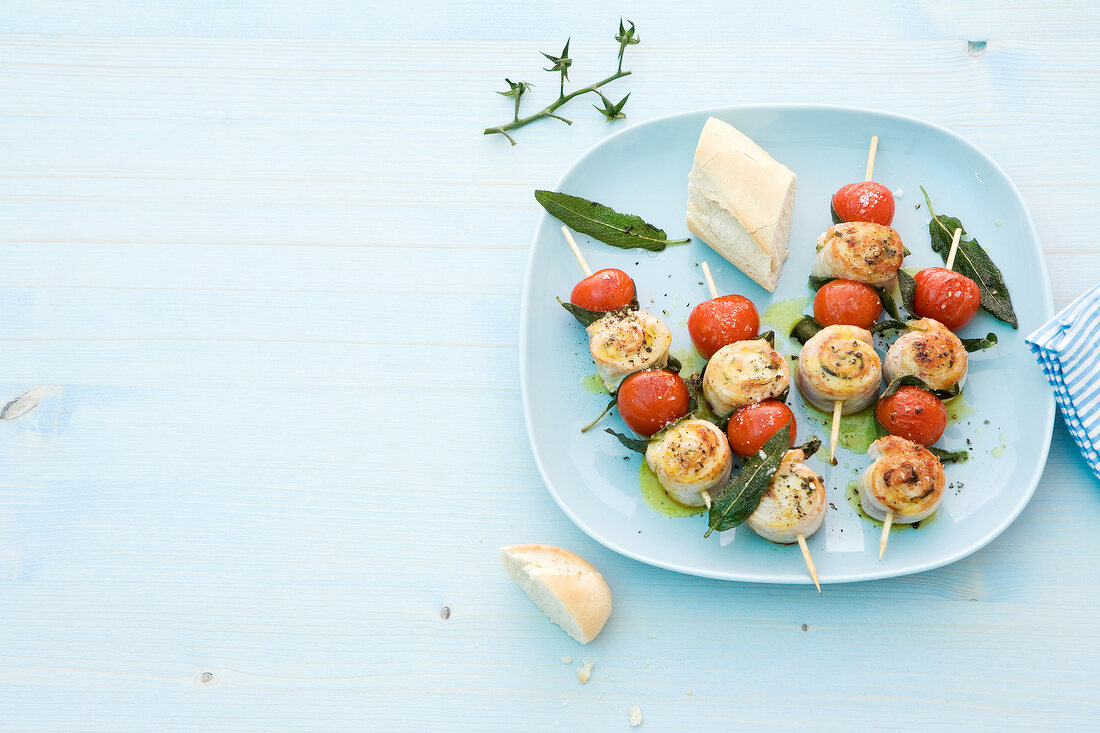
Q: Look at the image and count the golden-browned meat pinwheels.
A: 8